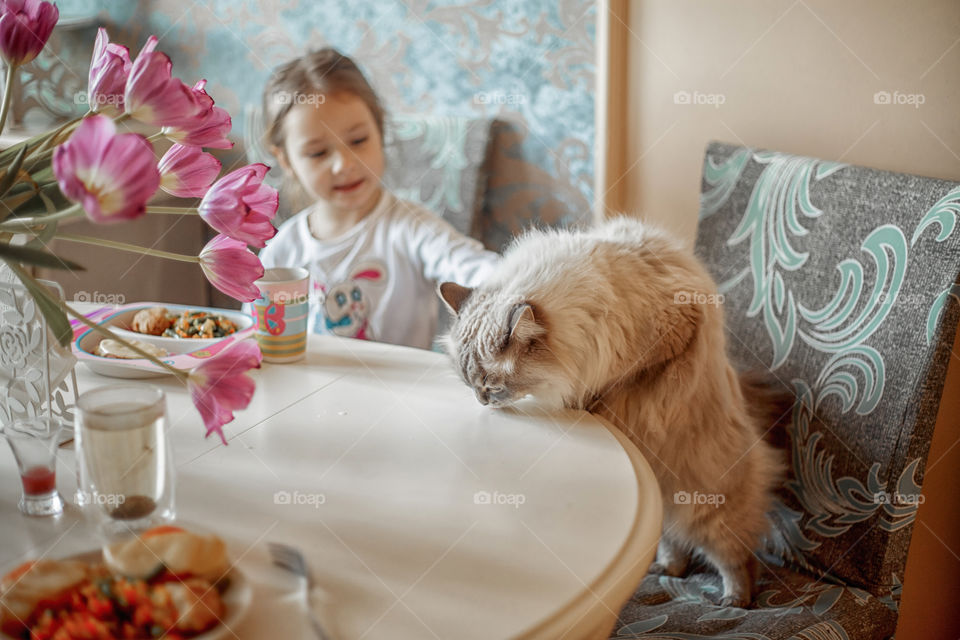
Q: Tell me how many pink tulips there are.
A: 9